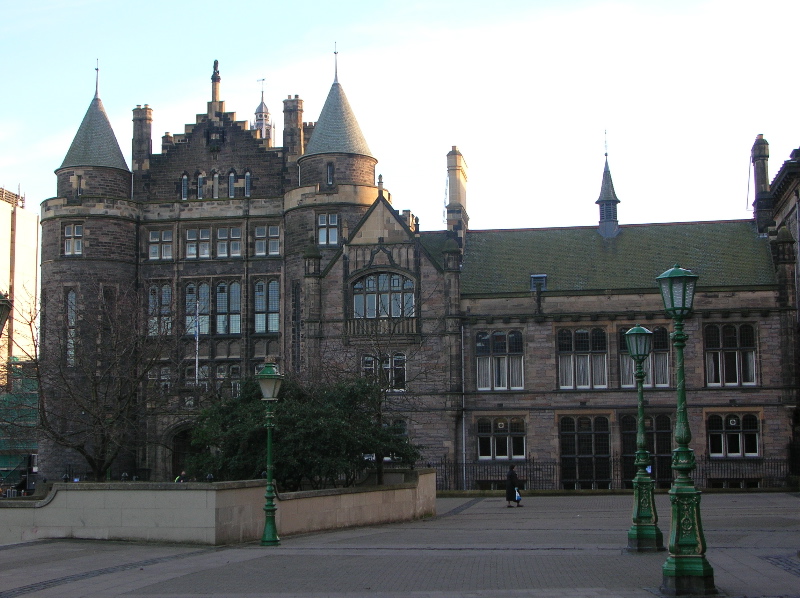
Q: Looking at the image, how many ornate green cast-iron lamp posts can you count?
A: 3